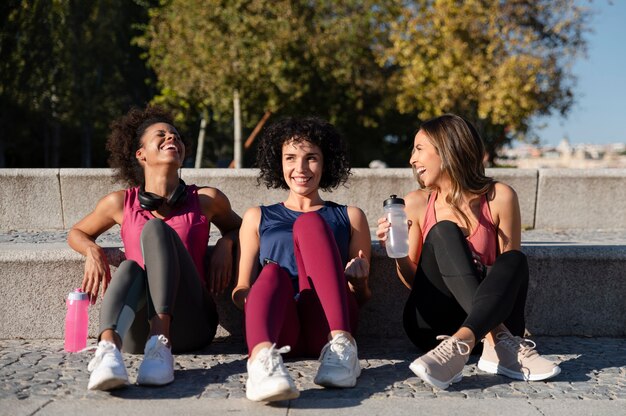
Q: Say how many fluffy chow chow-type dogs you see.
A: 0